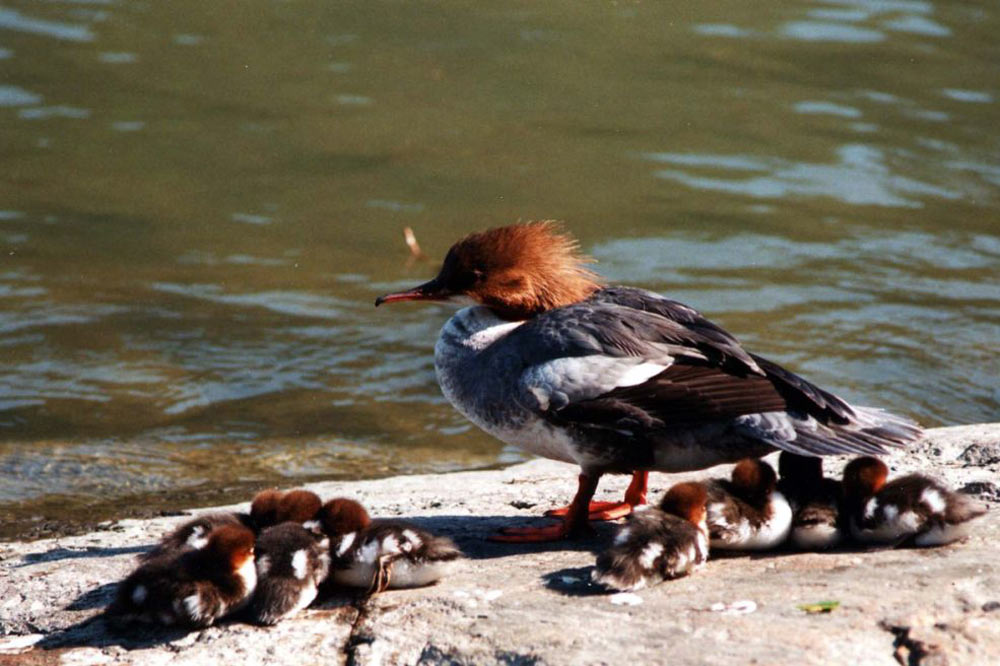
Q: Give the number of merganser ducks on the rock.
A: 9